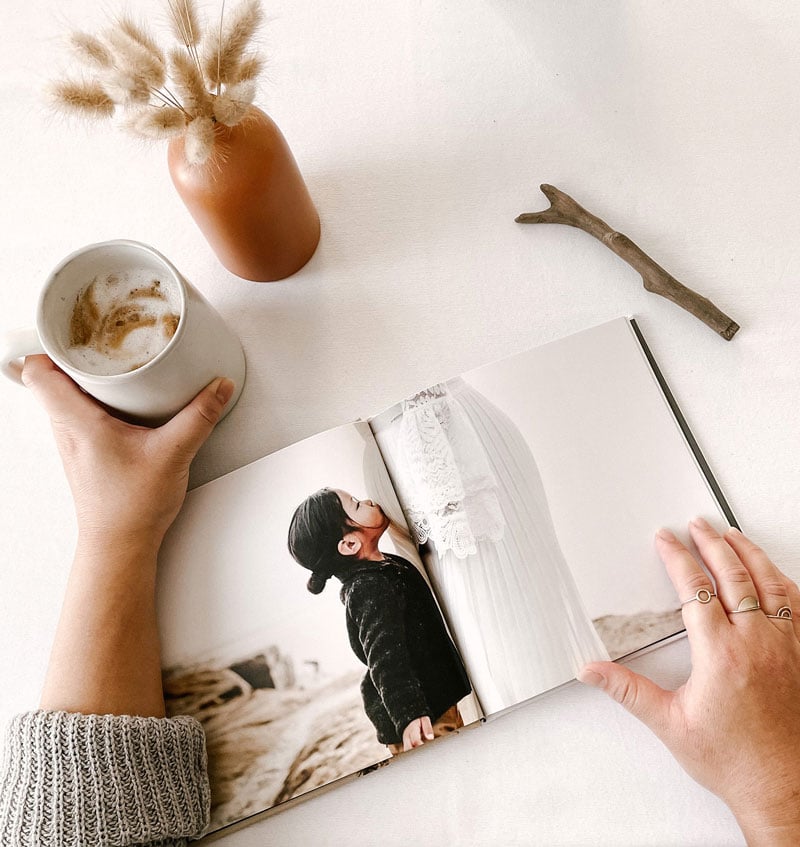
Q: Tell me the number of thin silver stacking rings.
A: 3